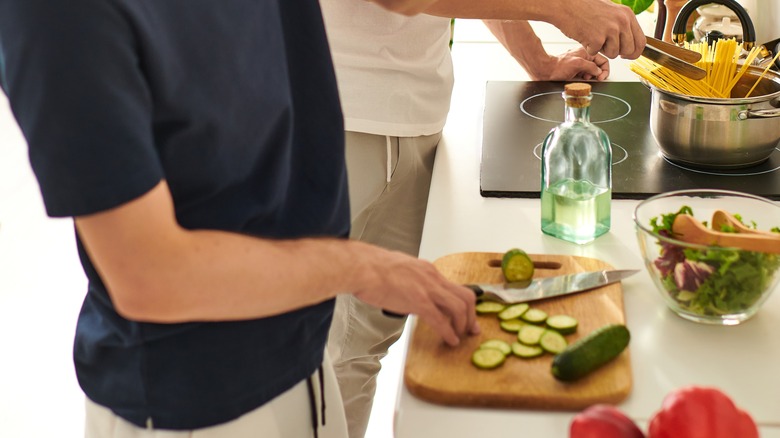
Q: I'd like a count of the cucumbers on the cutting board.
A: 2